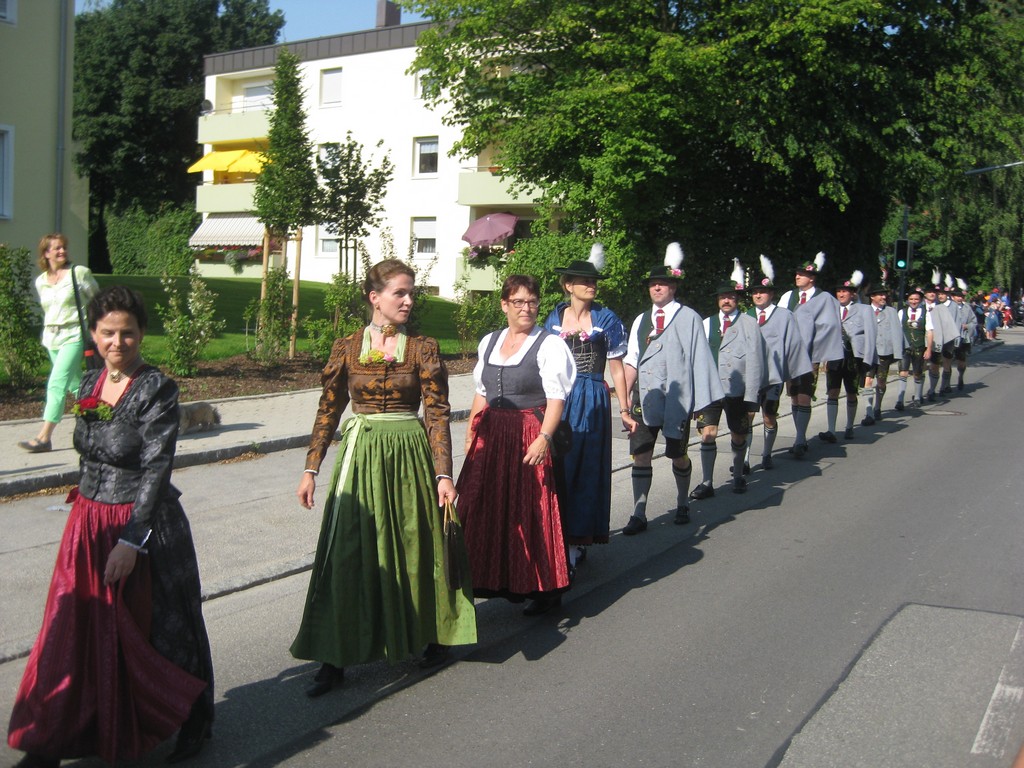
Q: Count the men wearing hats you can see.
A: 10